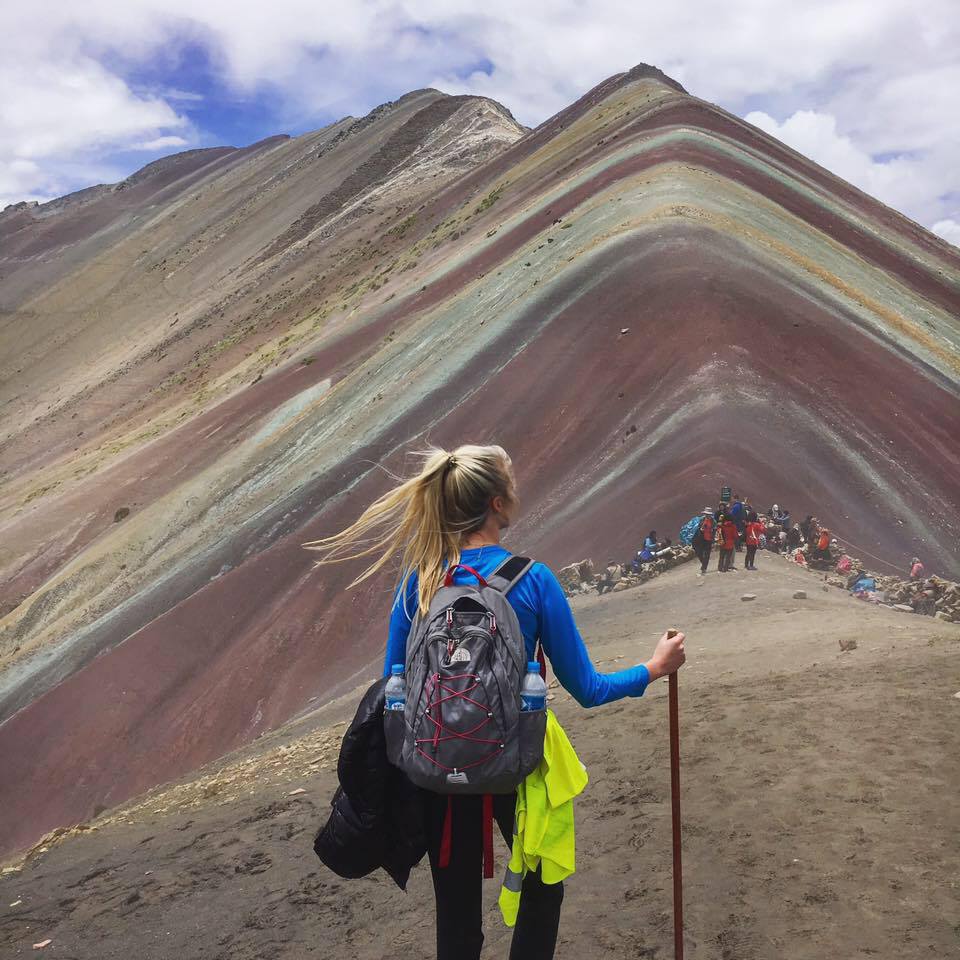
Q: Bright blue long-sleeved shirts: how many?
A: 1